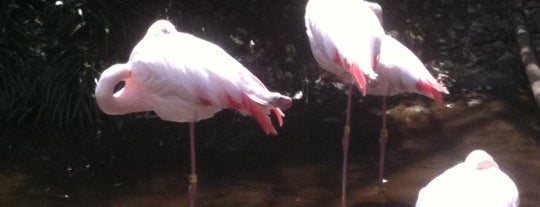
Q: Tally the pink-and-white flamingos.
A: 4